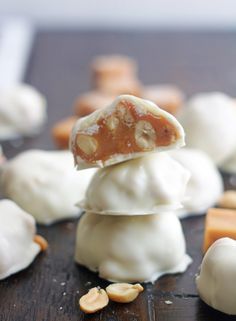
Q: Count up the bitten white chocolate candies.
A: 1